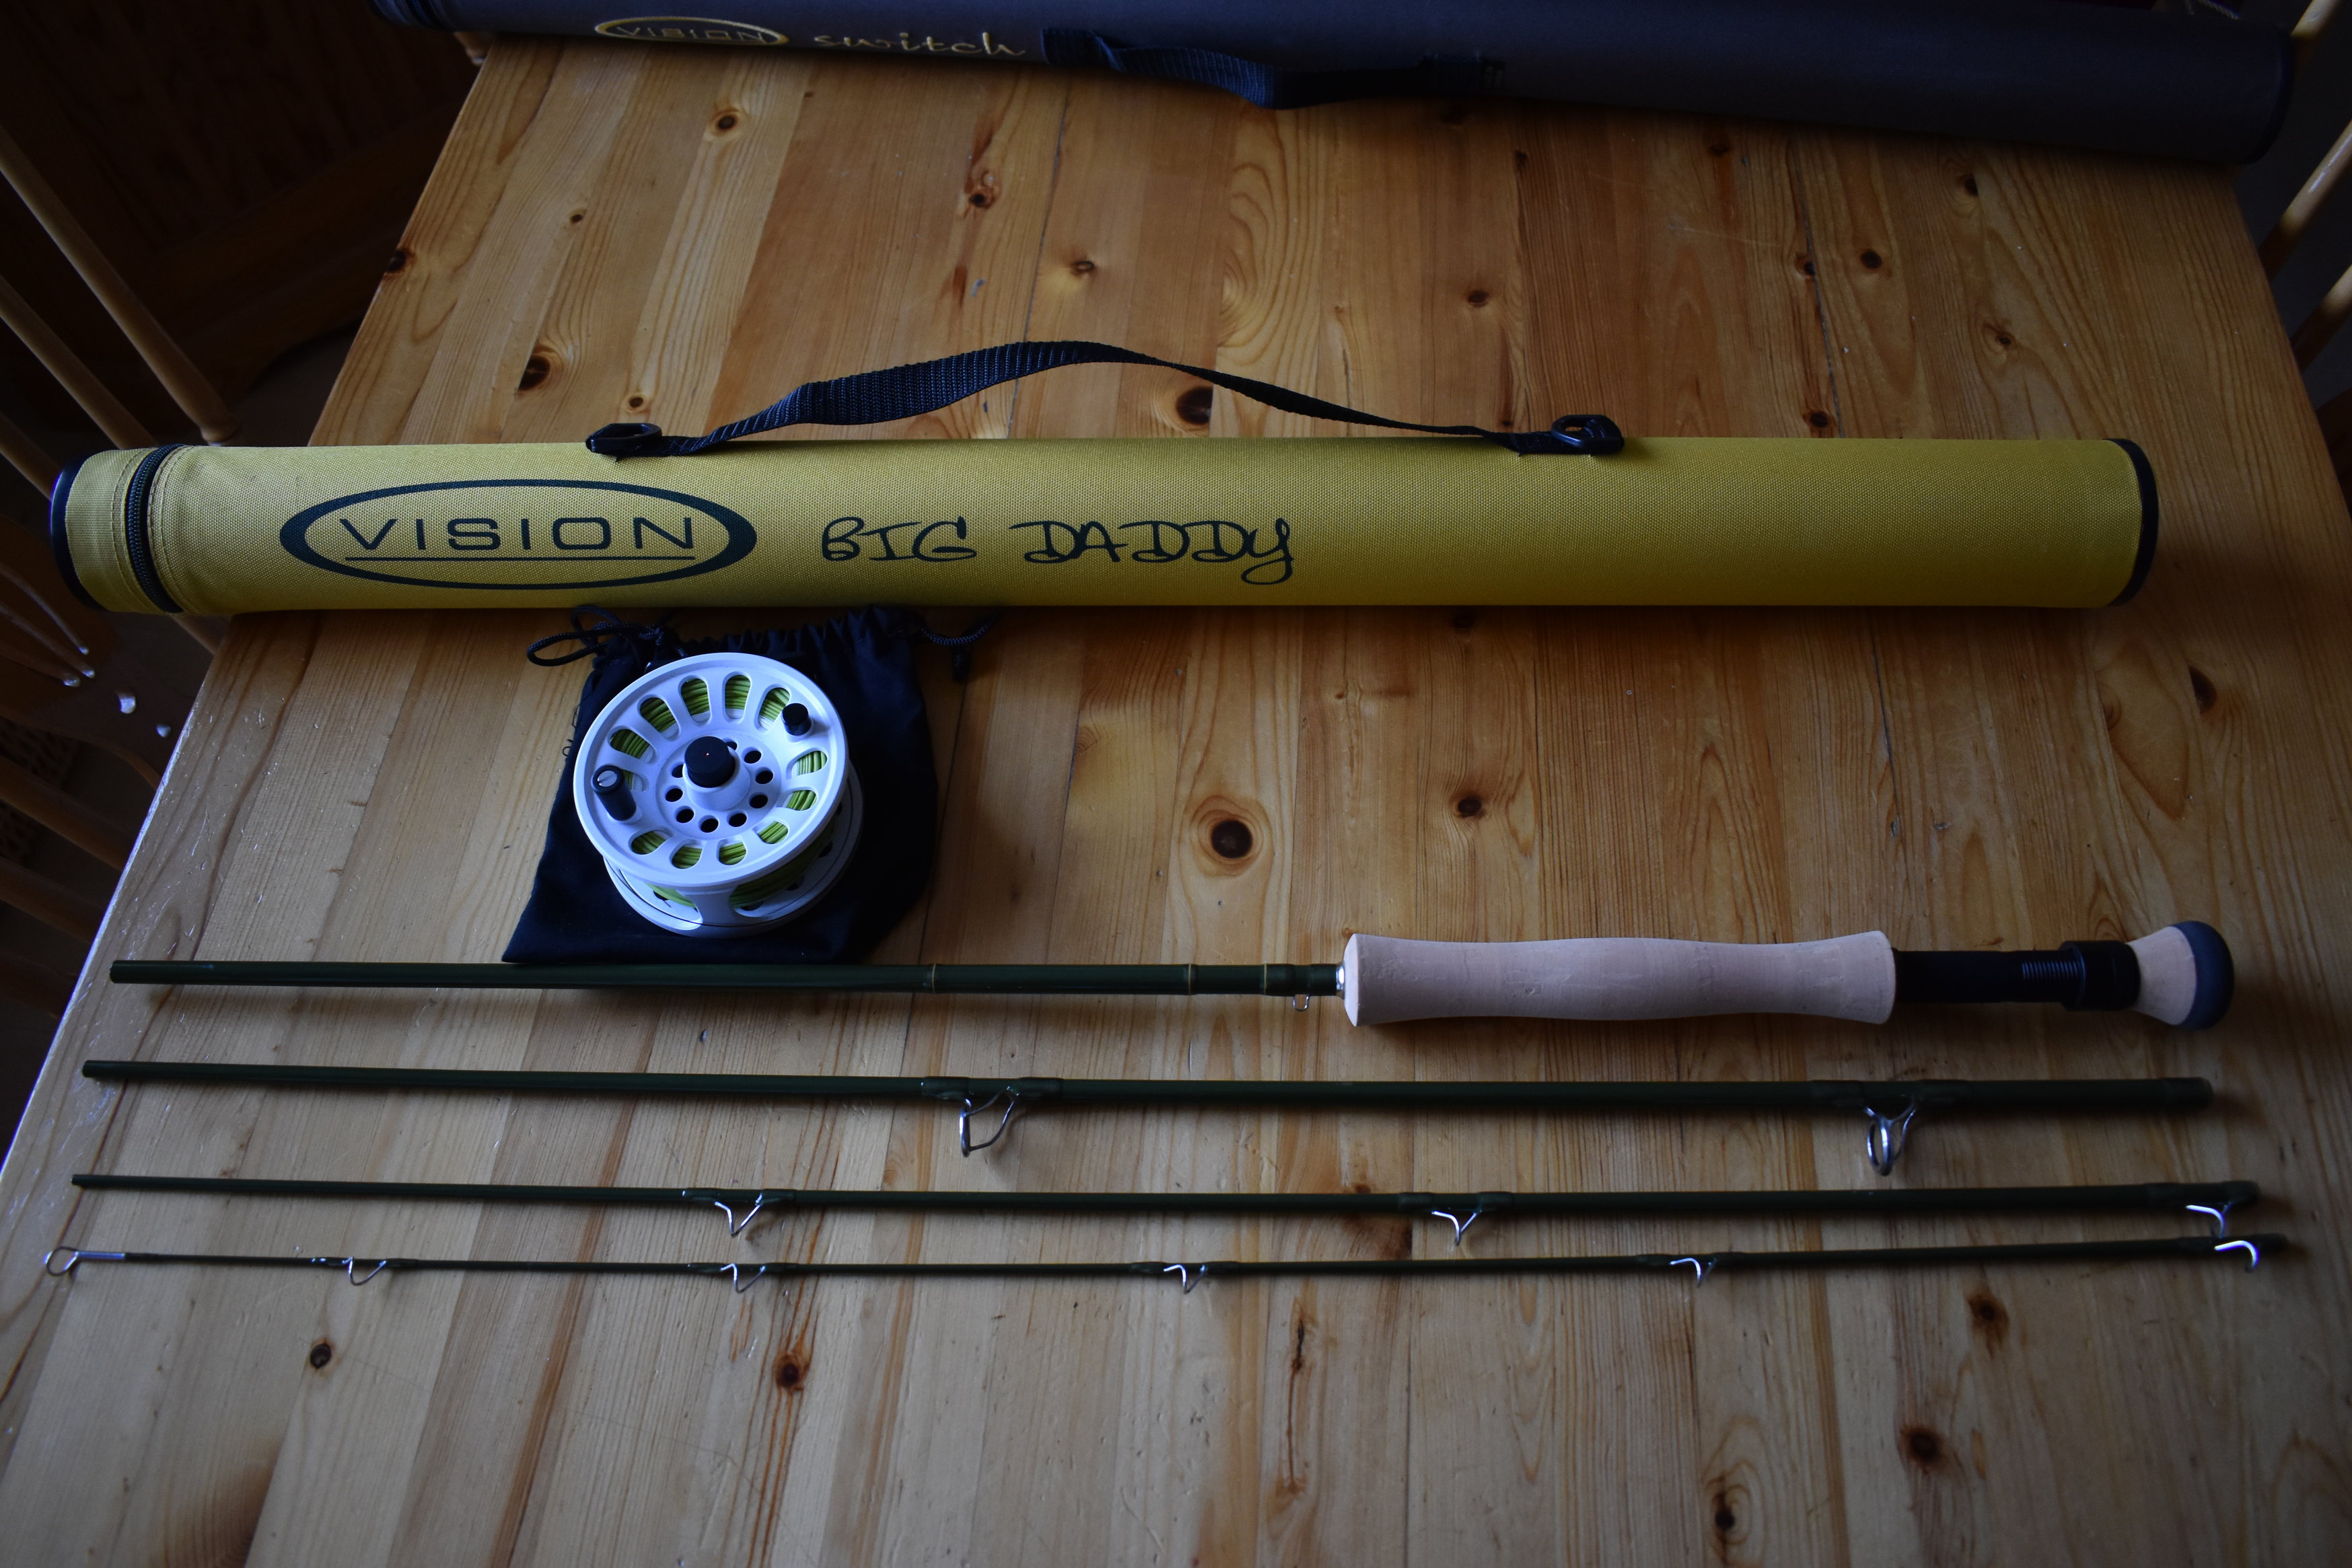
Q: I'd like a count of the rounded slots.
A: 12